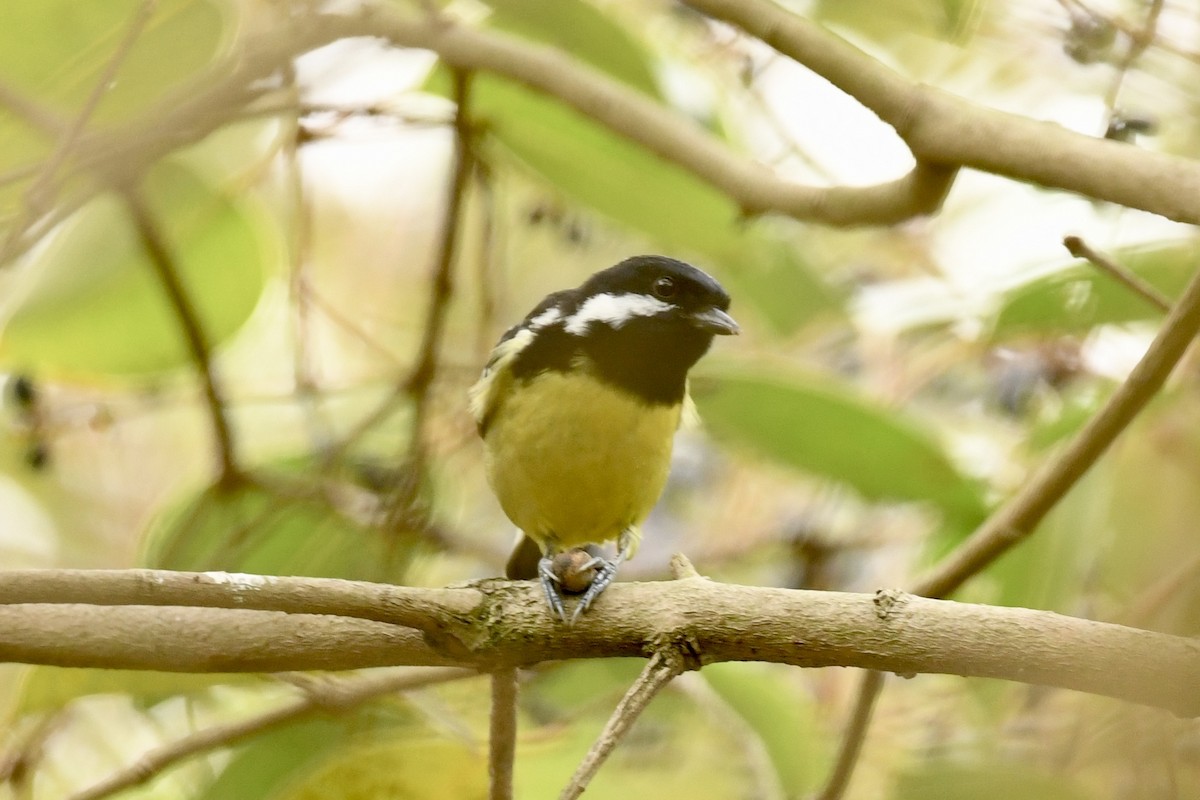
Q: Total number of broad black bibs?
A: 1